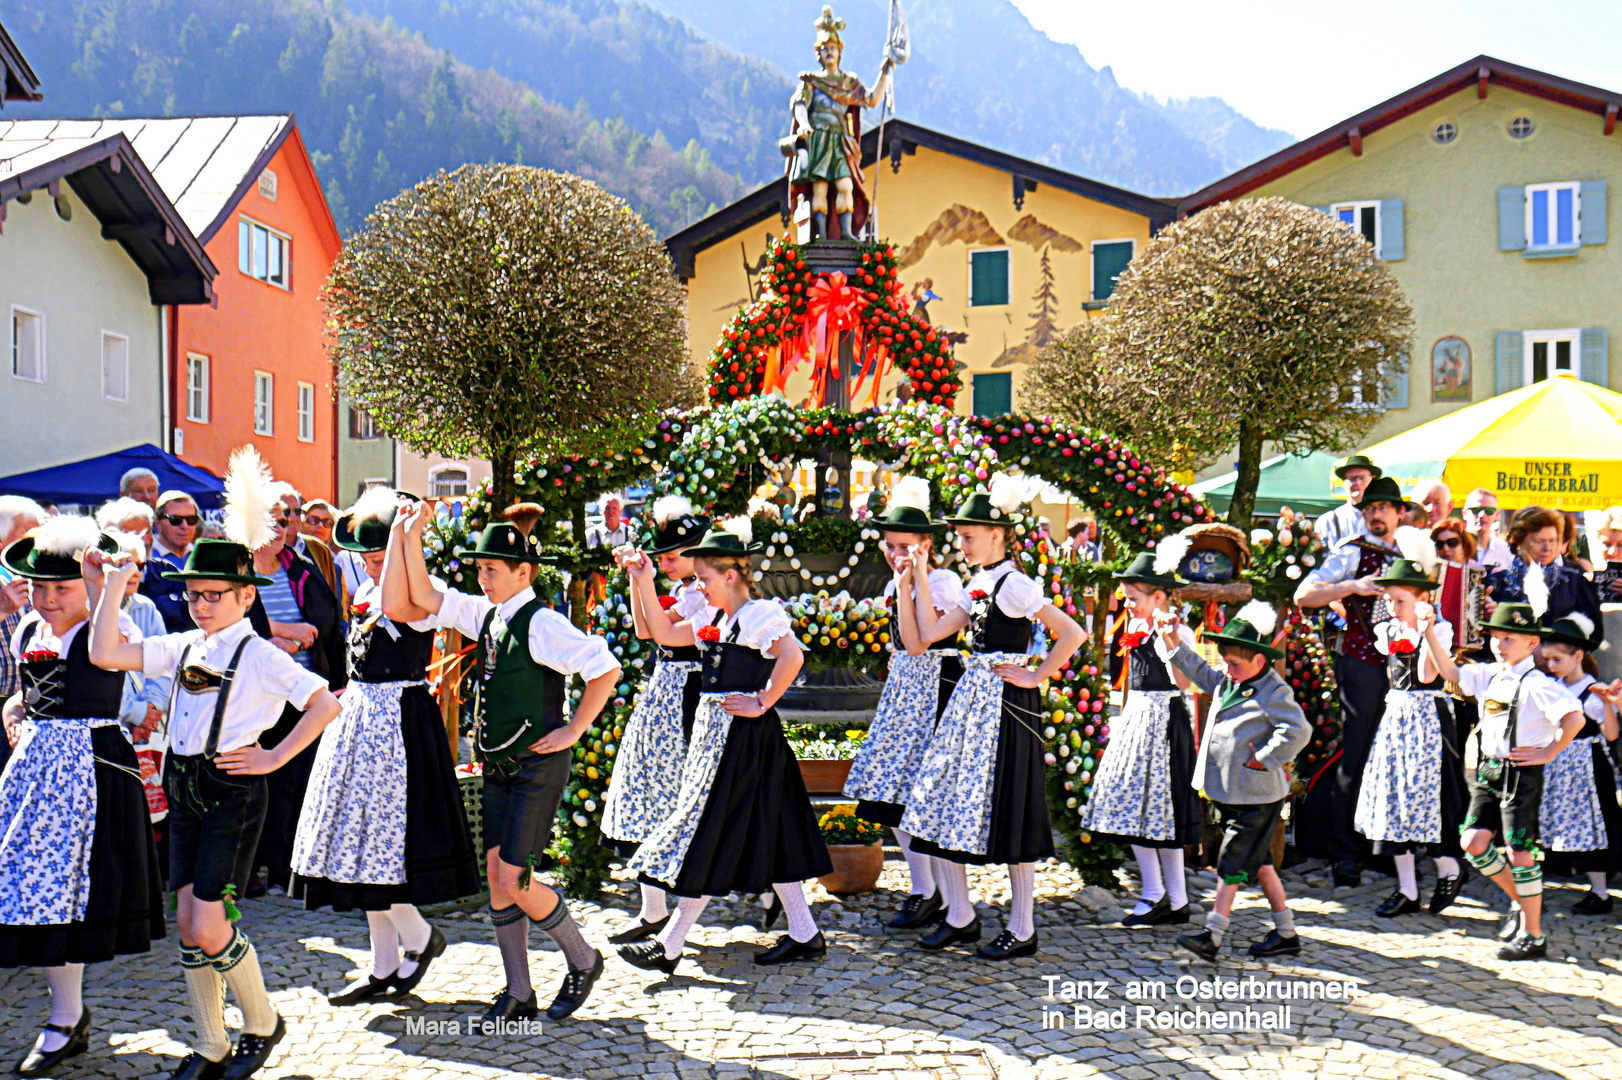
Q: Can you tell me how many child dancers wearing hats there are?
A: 13